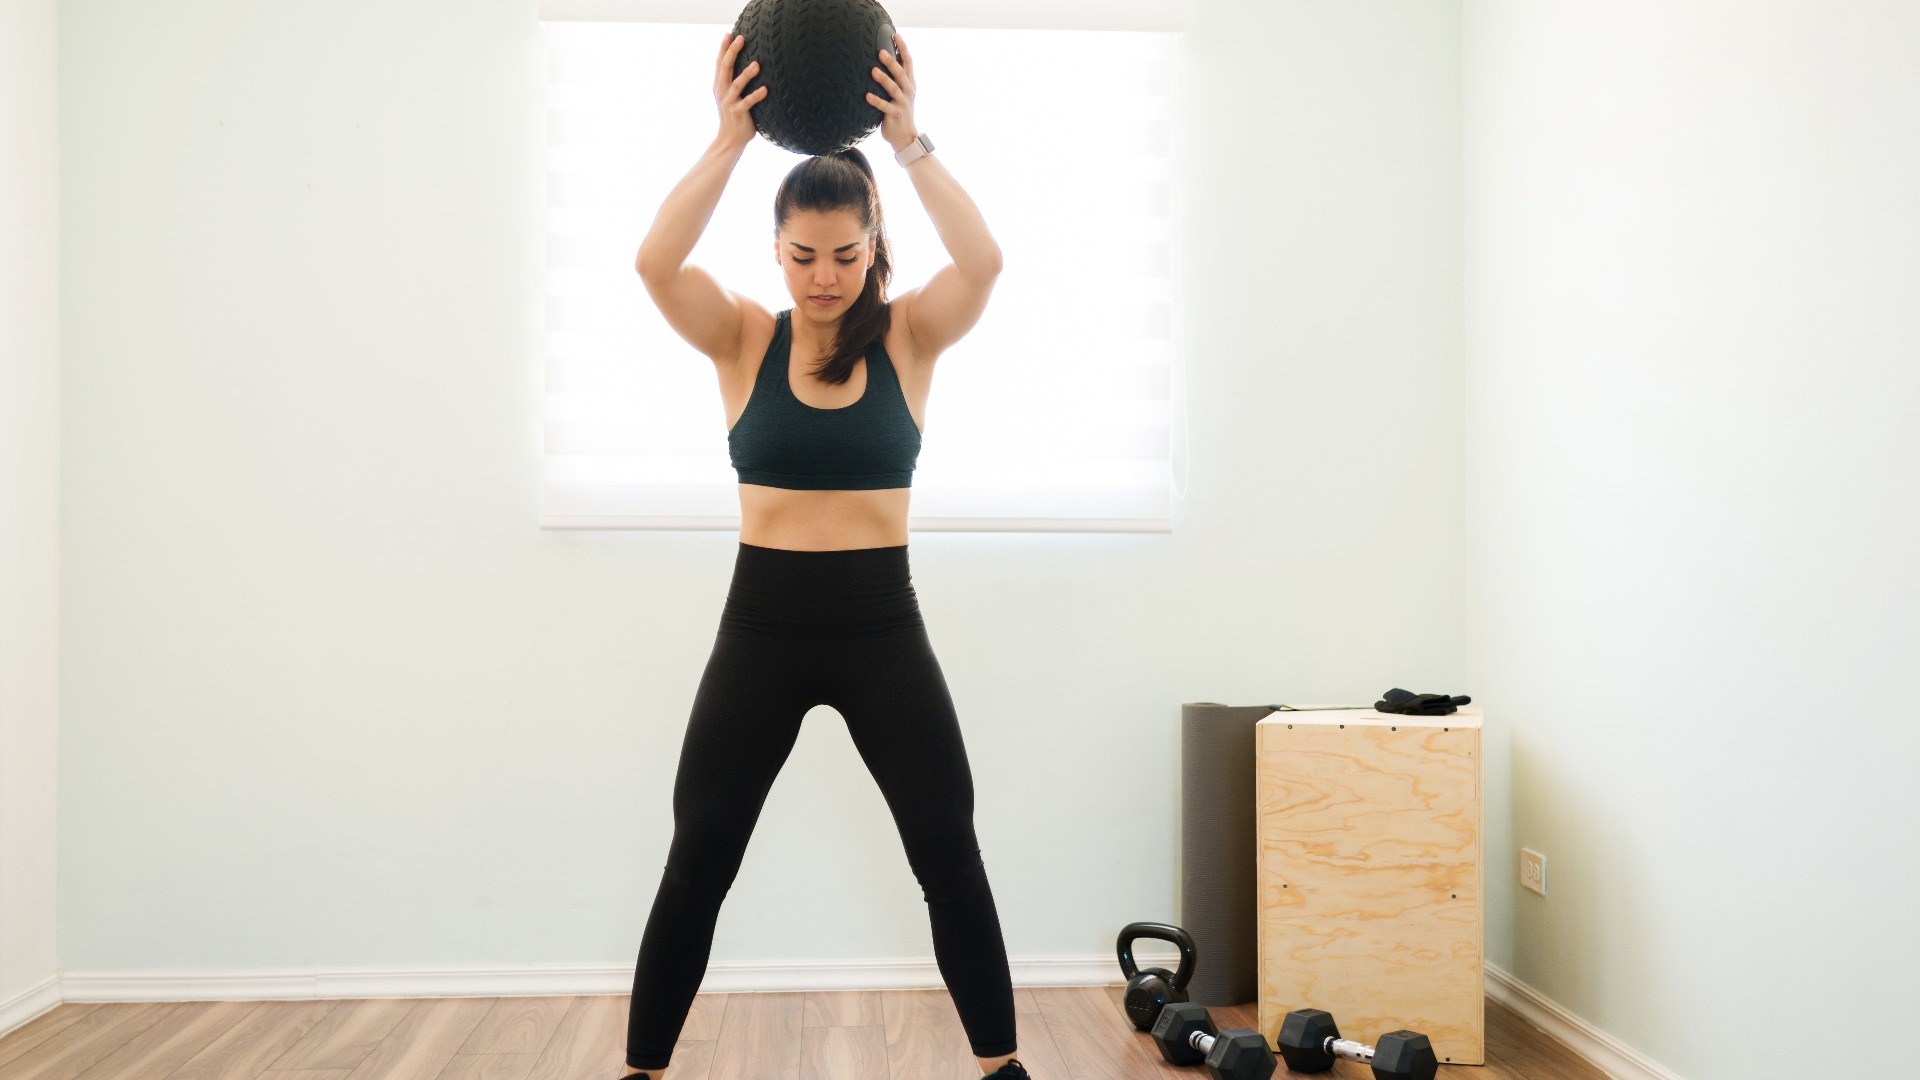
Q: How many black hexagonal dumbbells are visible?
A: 2